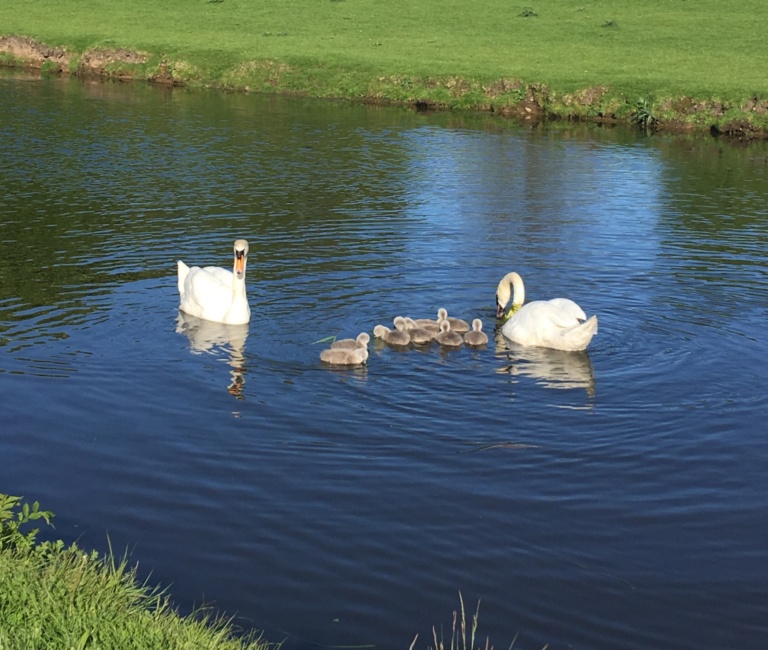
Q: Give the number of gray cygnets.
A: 8